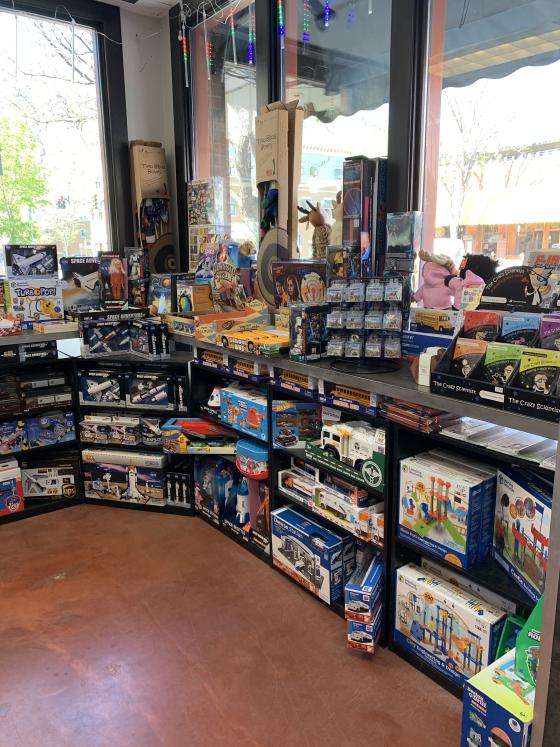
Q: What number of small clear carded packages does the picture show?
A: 12